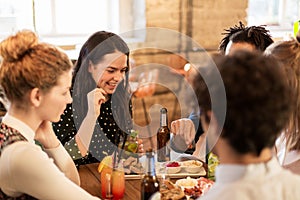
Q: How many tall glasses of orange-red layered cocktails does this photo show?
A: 1